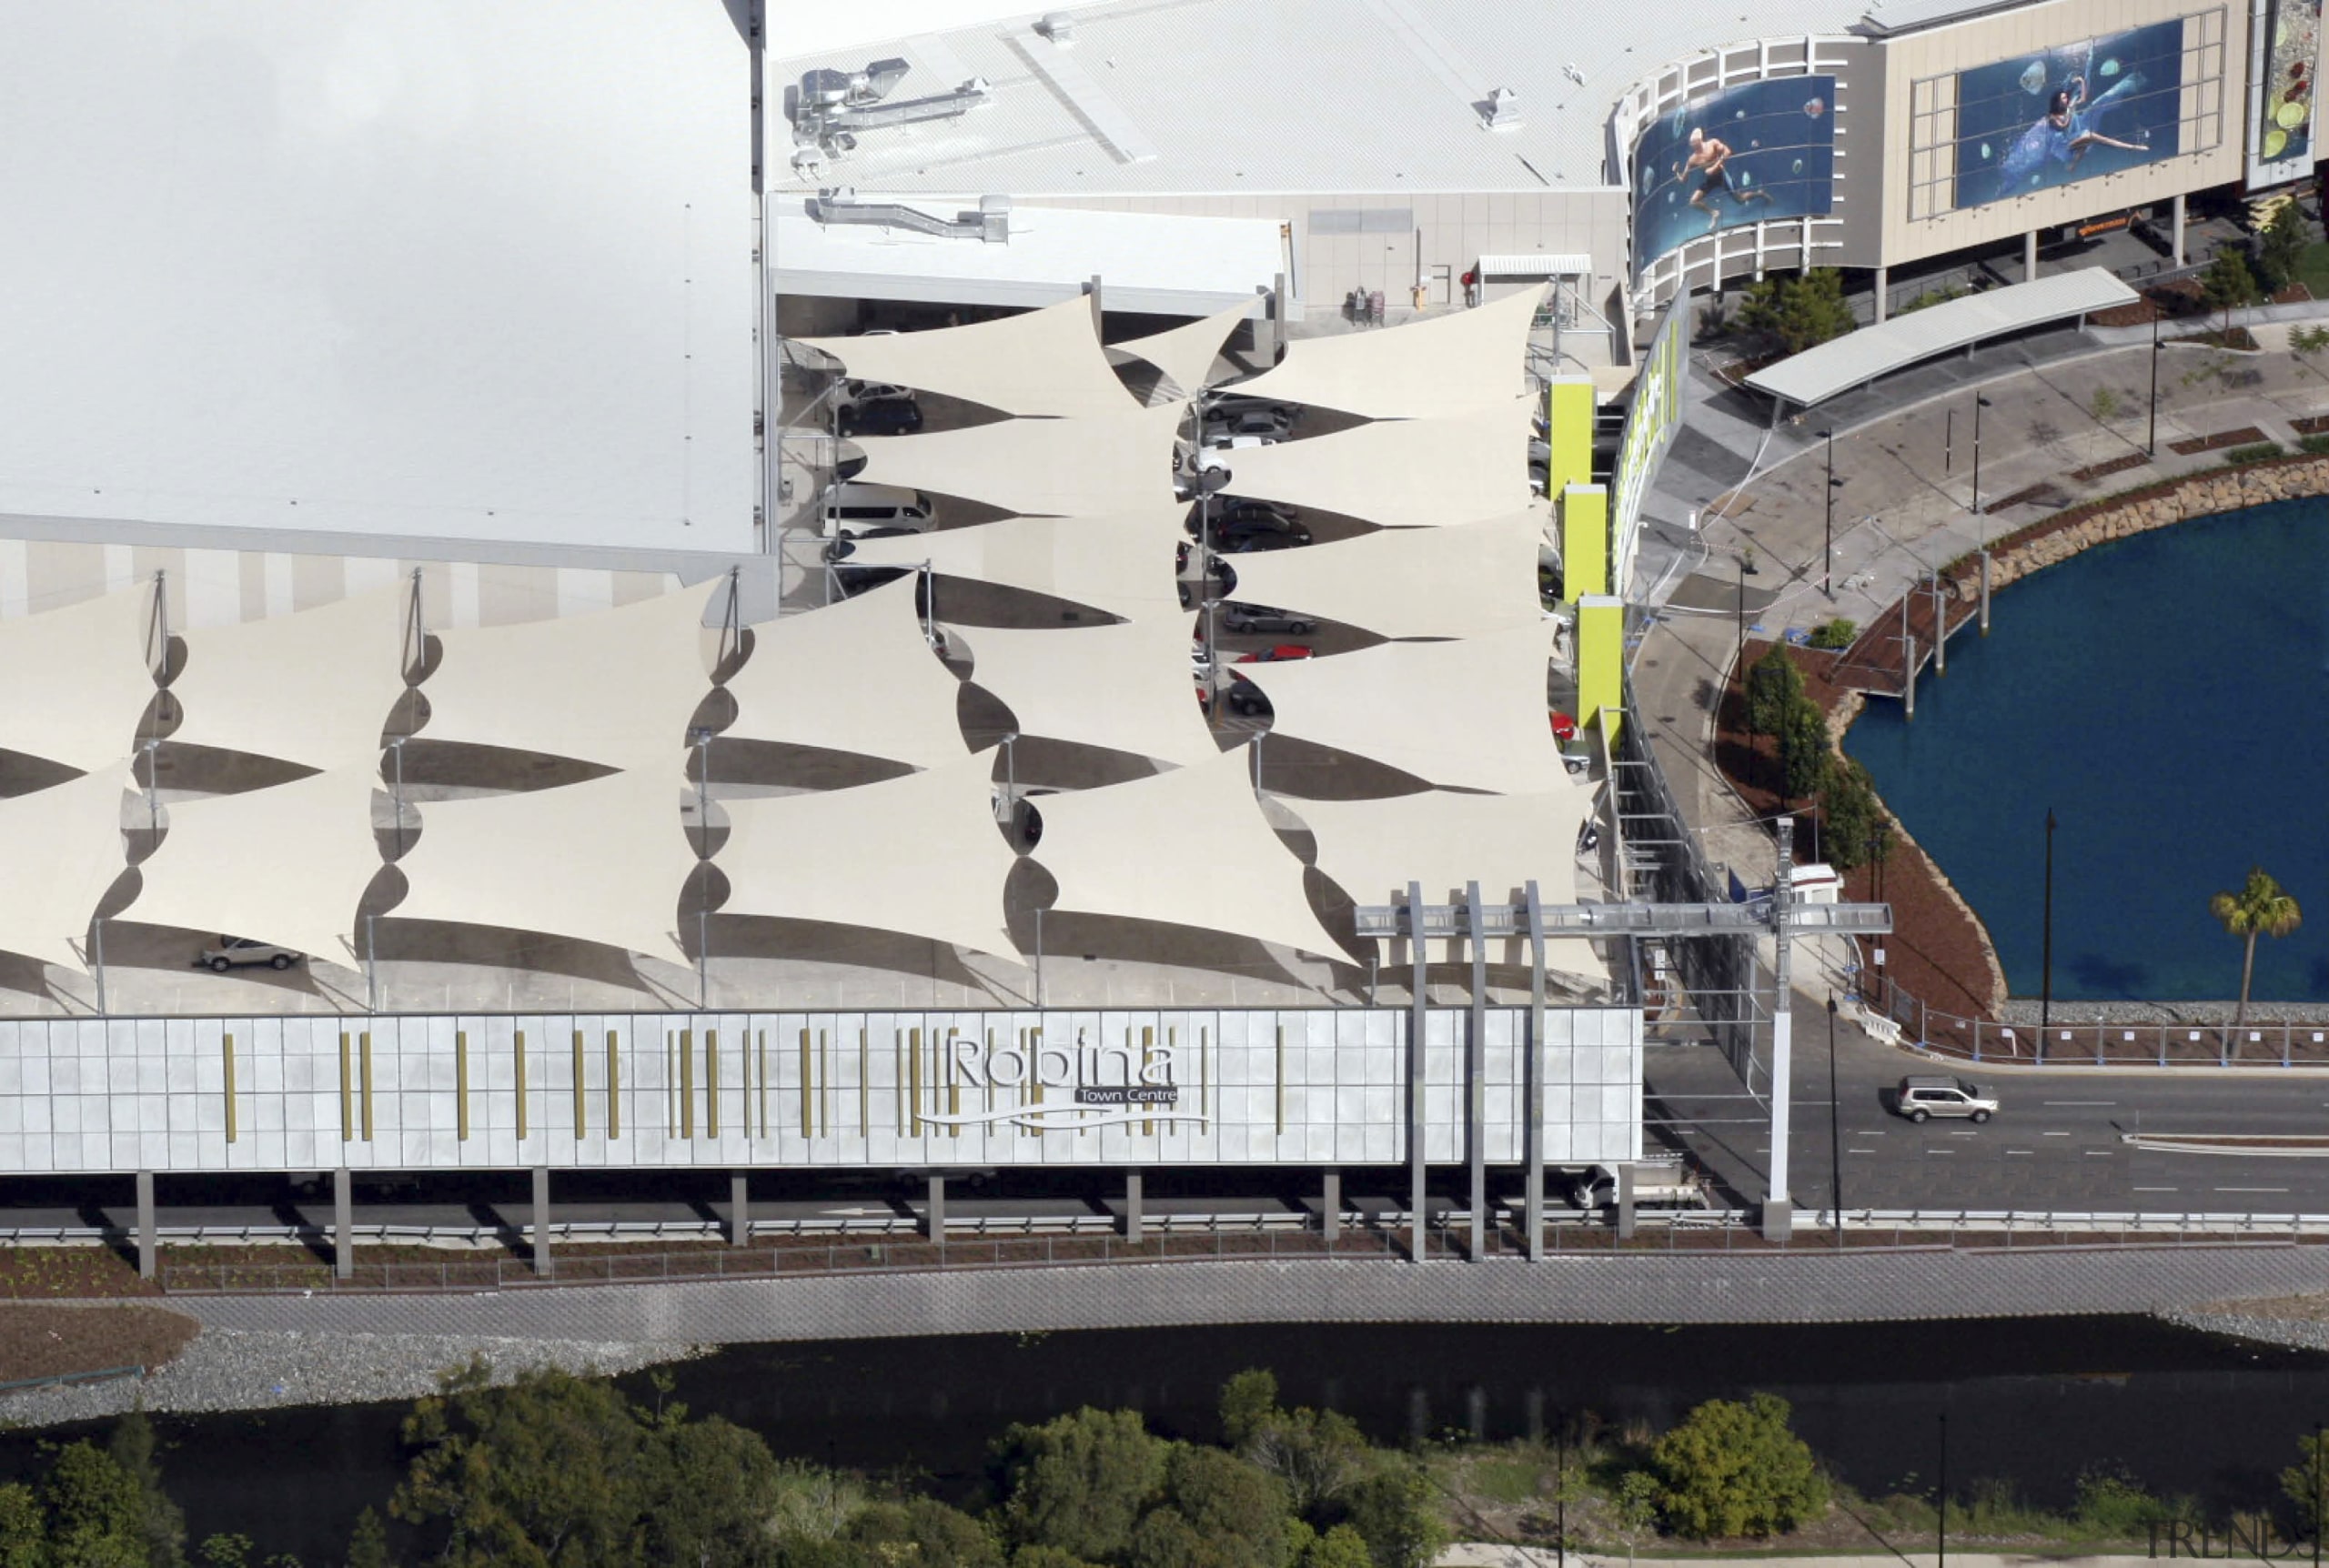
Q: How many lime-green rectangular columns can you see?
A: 3